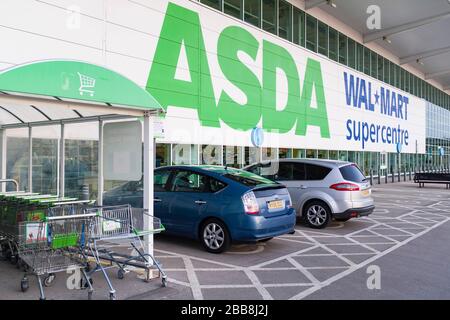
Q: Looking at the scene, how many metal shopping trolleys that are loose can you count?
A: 2